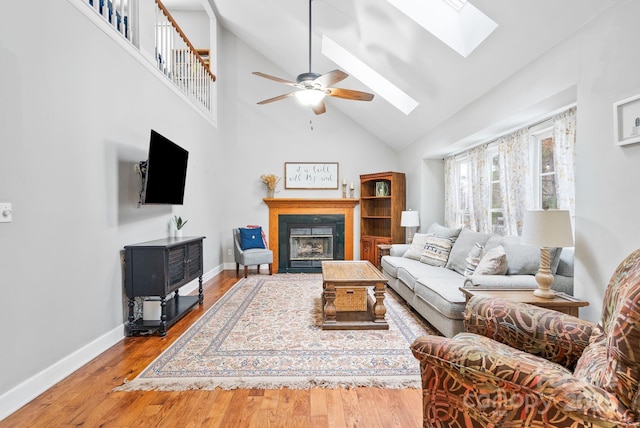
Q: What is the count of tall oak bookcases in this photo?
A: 1